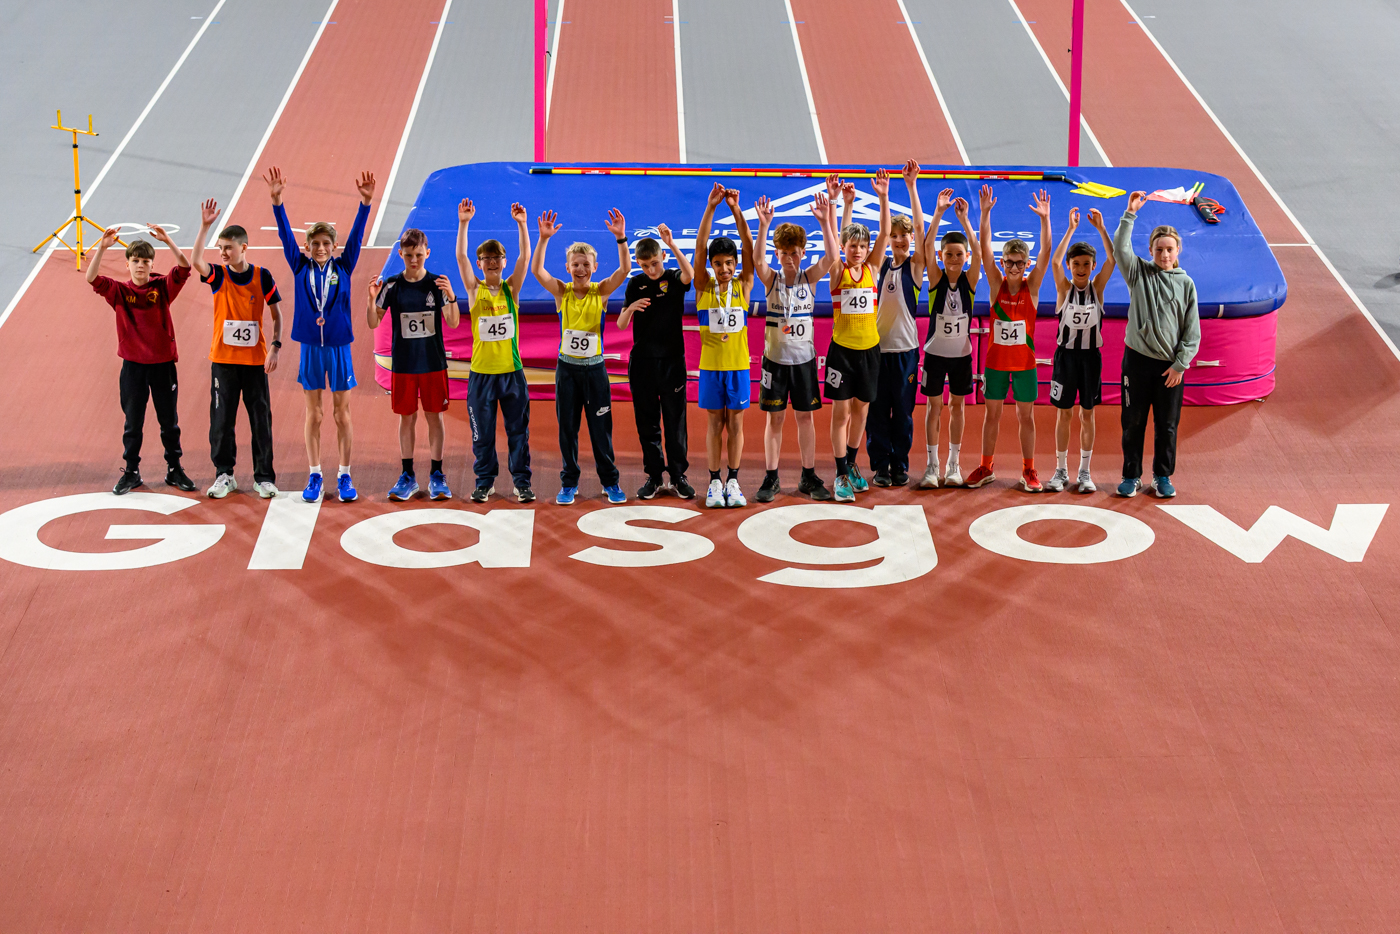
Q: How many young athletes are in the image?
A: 15